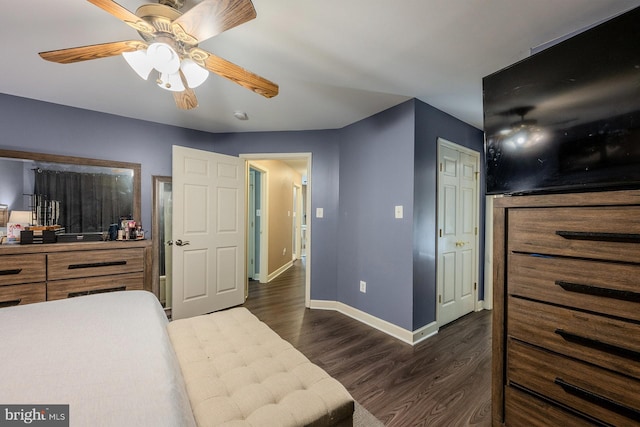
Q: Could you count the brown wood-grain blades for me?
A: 5